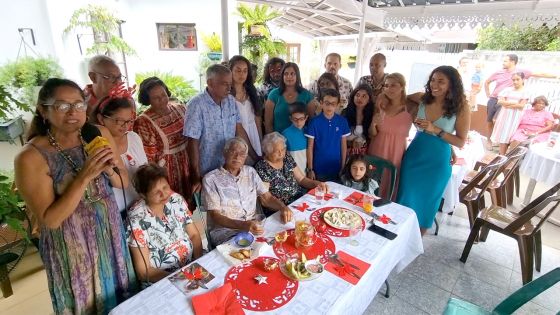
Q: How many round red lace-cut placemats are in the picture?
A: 3